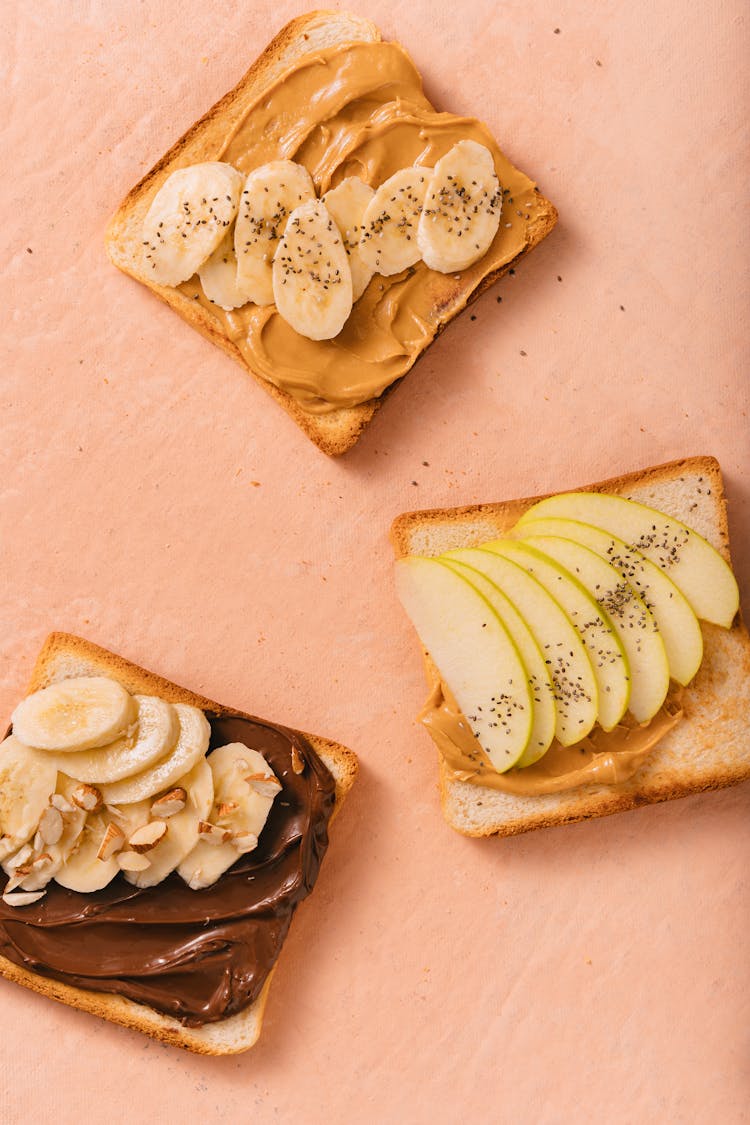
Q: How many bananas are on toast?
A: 15